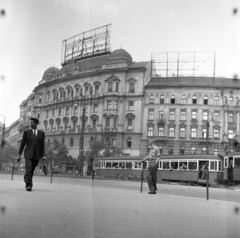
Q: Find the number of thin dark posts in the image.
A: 5